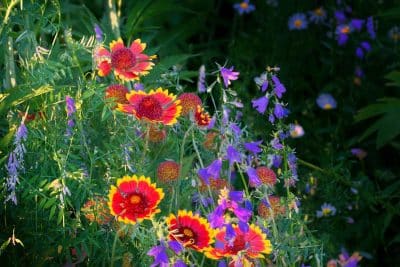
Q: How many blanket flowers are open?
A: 5